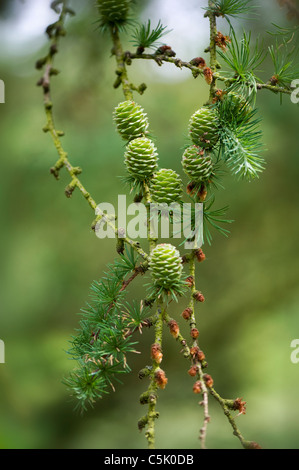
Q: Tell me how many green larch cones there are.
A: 7